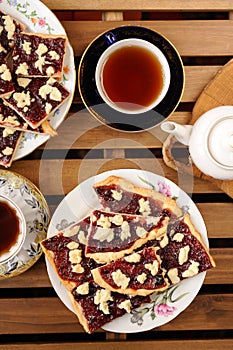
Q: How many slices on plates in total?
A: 12